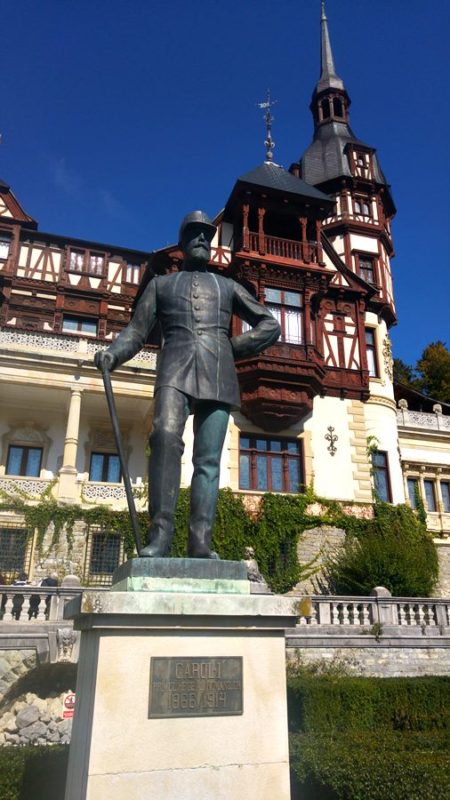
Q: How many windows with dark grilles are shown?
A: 2